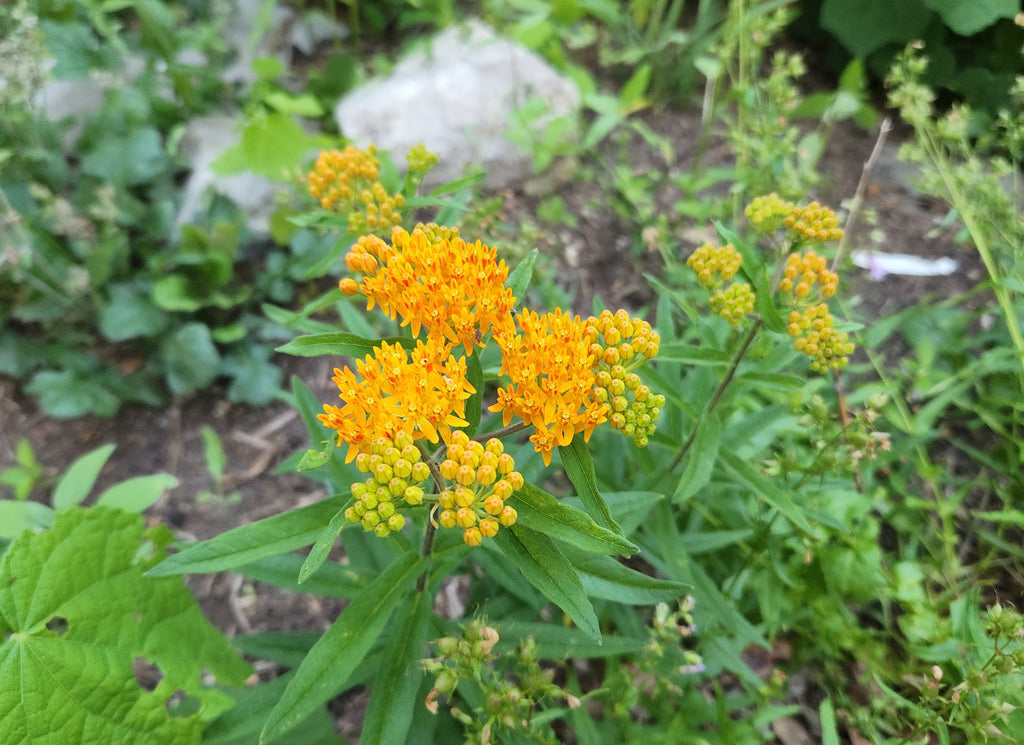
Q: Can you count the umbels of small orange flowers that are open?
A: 3